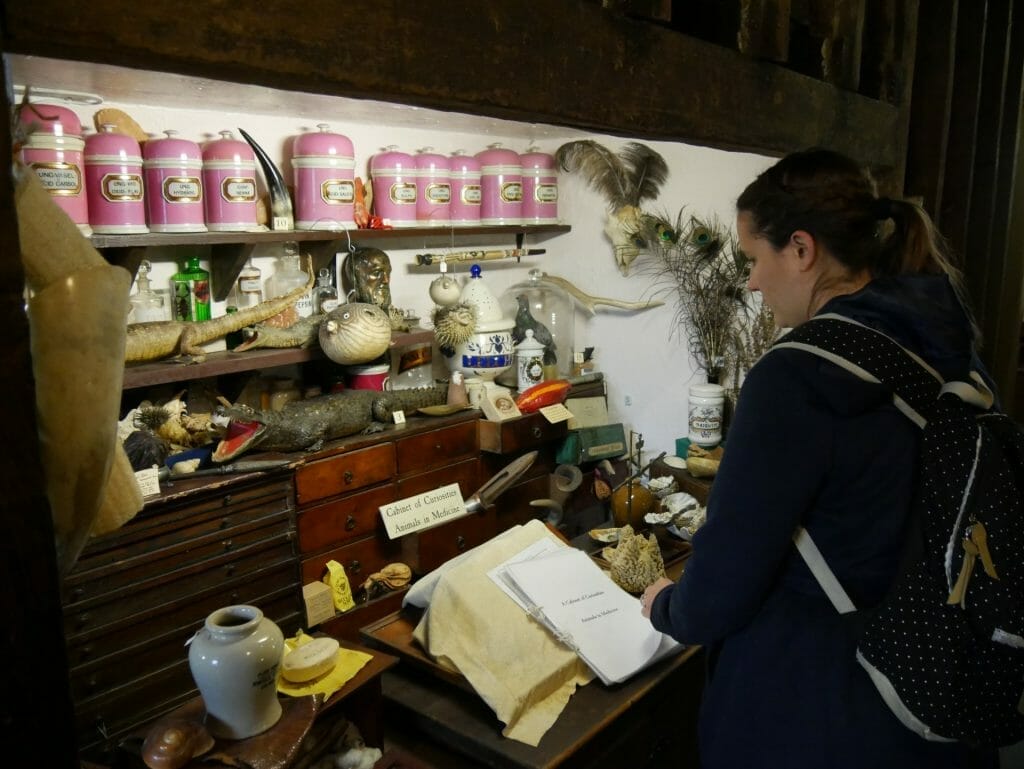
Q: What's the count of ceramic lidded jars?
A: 13